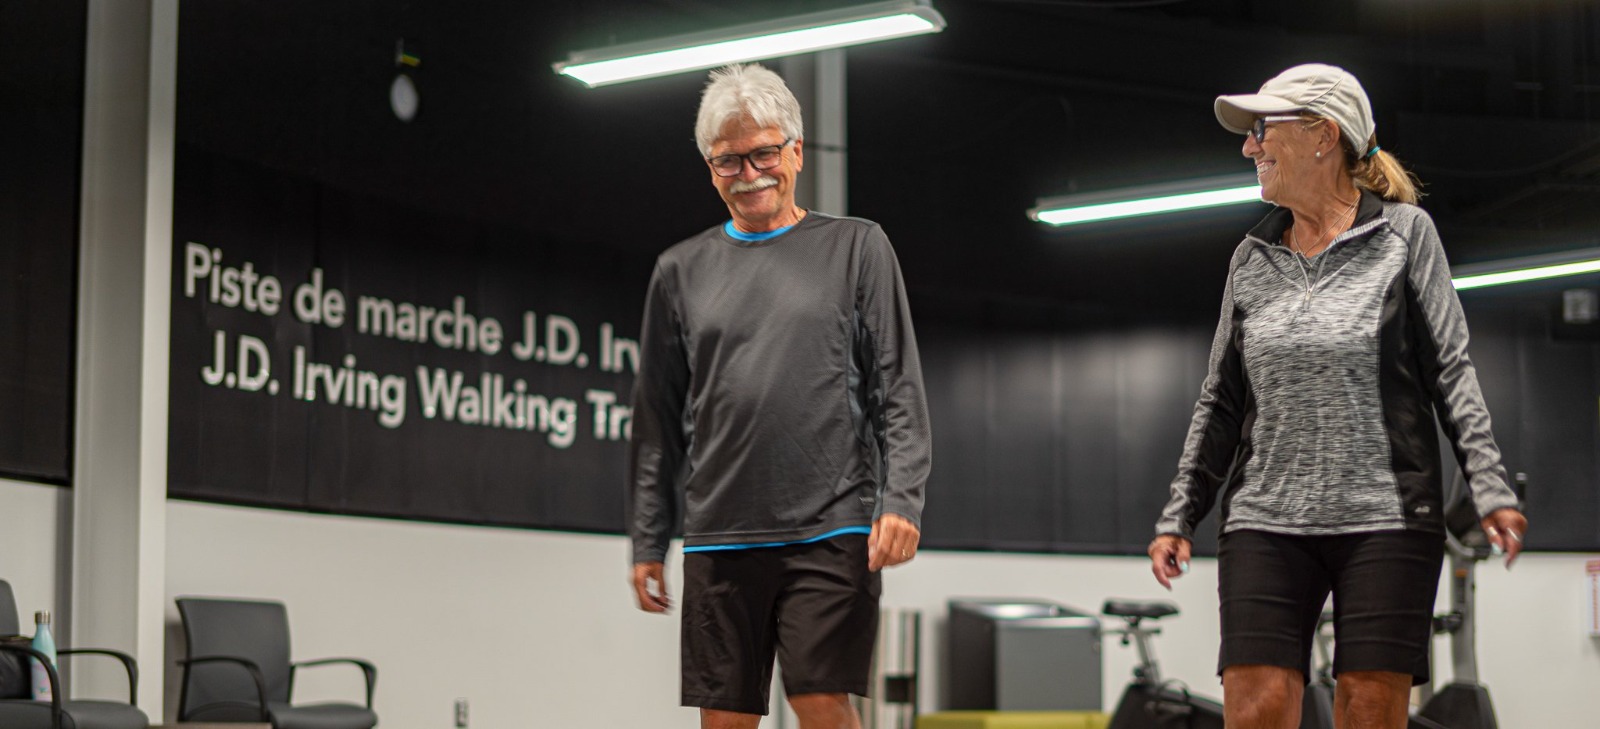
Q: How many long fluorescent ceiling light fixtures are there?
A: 3